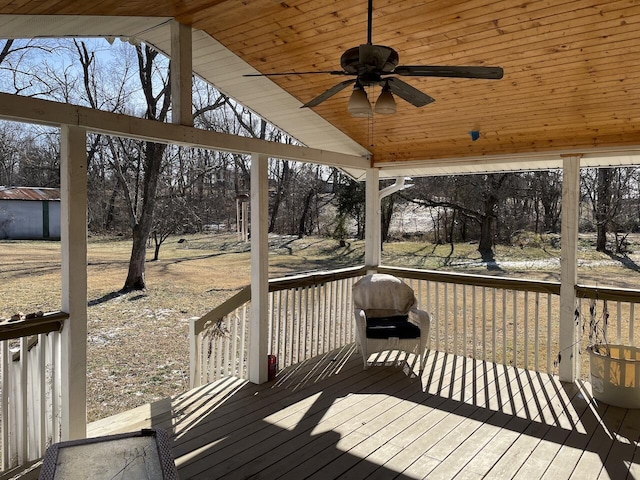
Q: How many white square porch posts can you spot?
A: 4